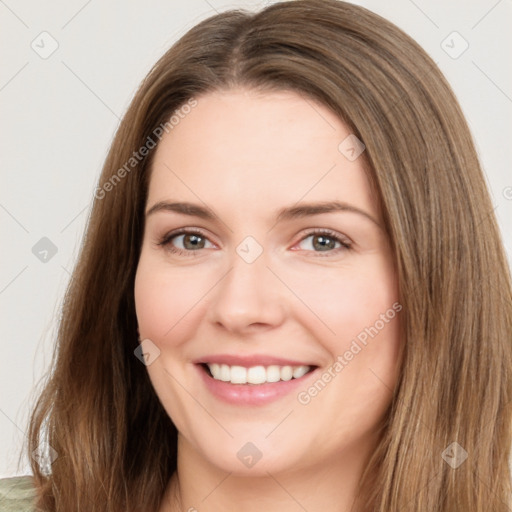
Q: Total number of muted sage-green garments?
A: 1